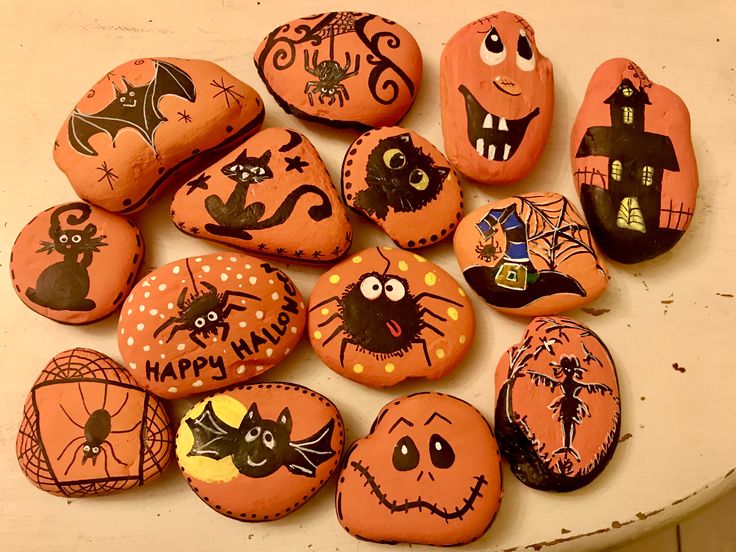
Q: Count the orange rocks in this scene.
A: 14